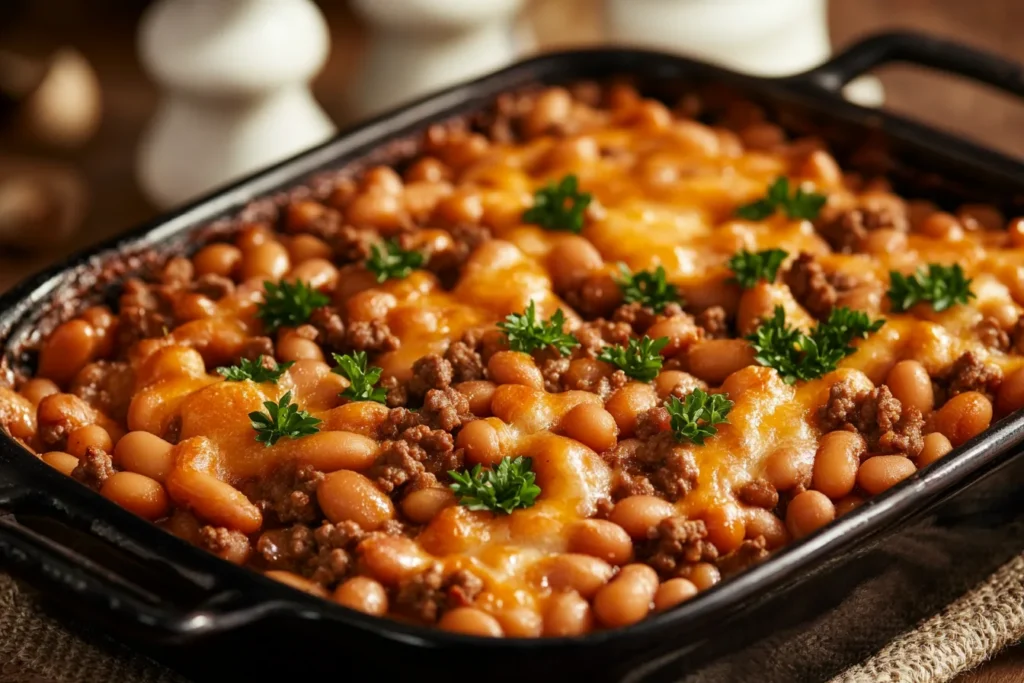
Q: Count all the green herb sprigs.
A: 15